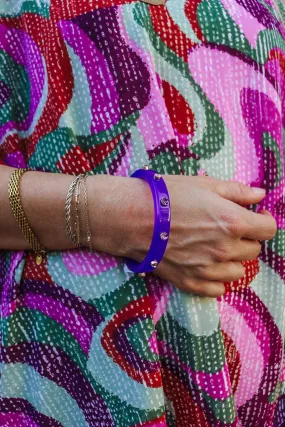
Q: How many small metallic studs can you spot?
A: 6